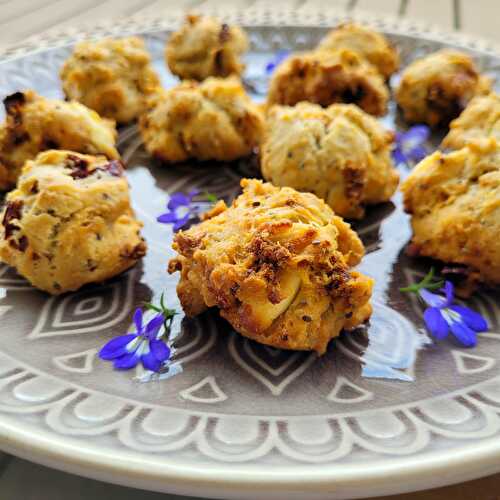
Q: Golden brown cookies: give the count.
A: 12